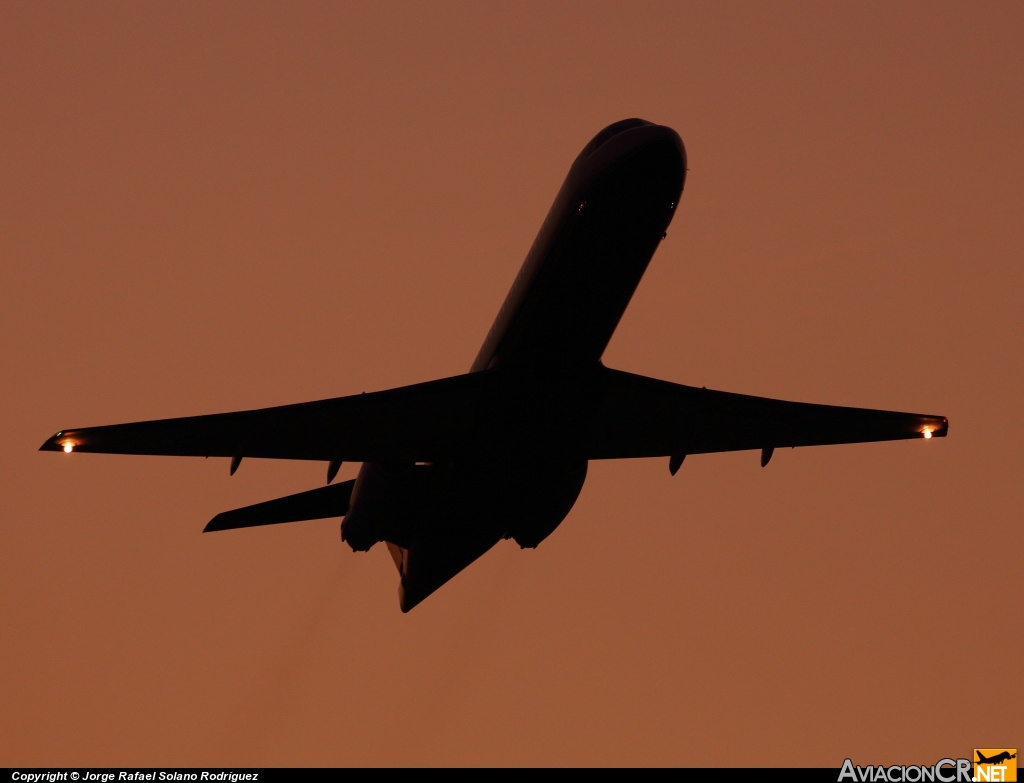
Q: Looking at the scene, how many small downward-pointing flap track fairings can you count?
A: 4